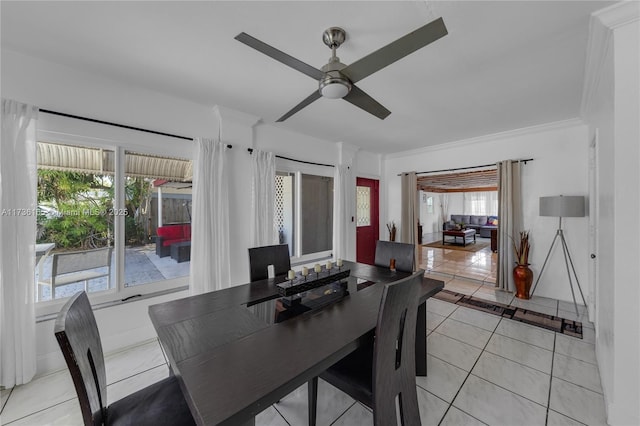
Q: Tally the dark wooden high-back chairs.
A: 4